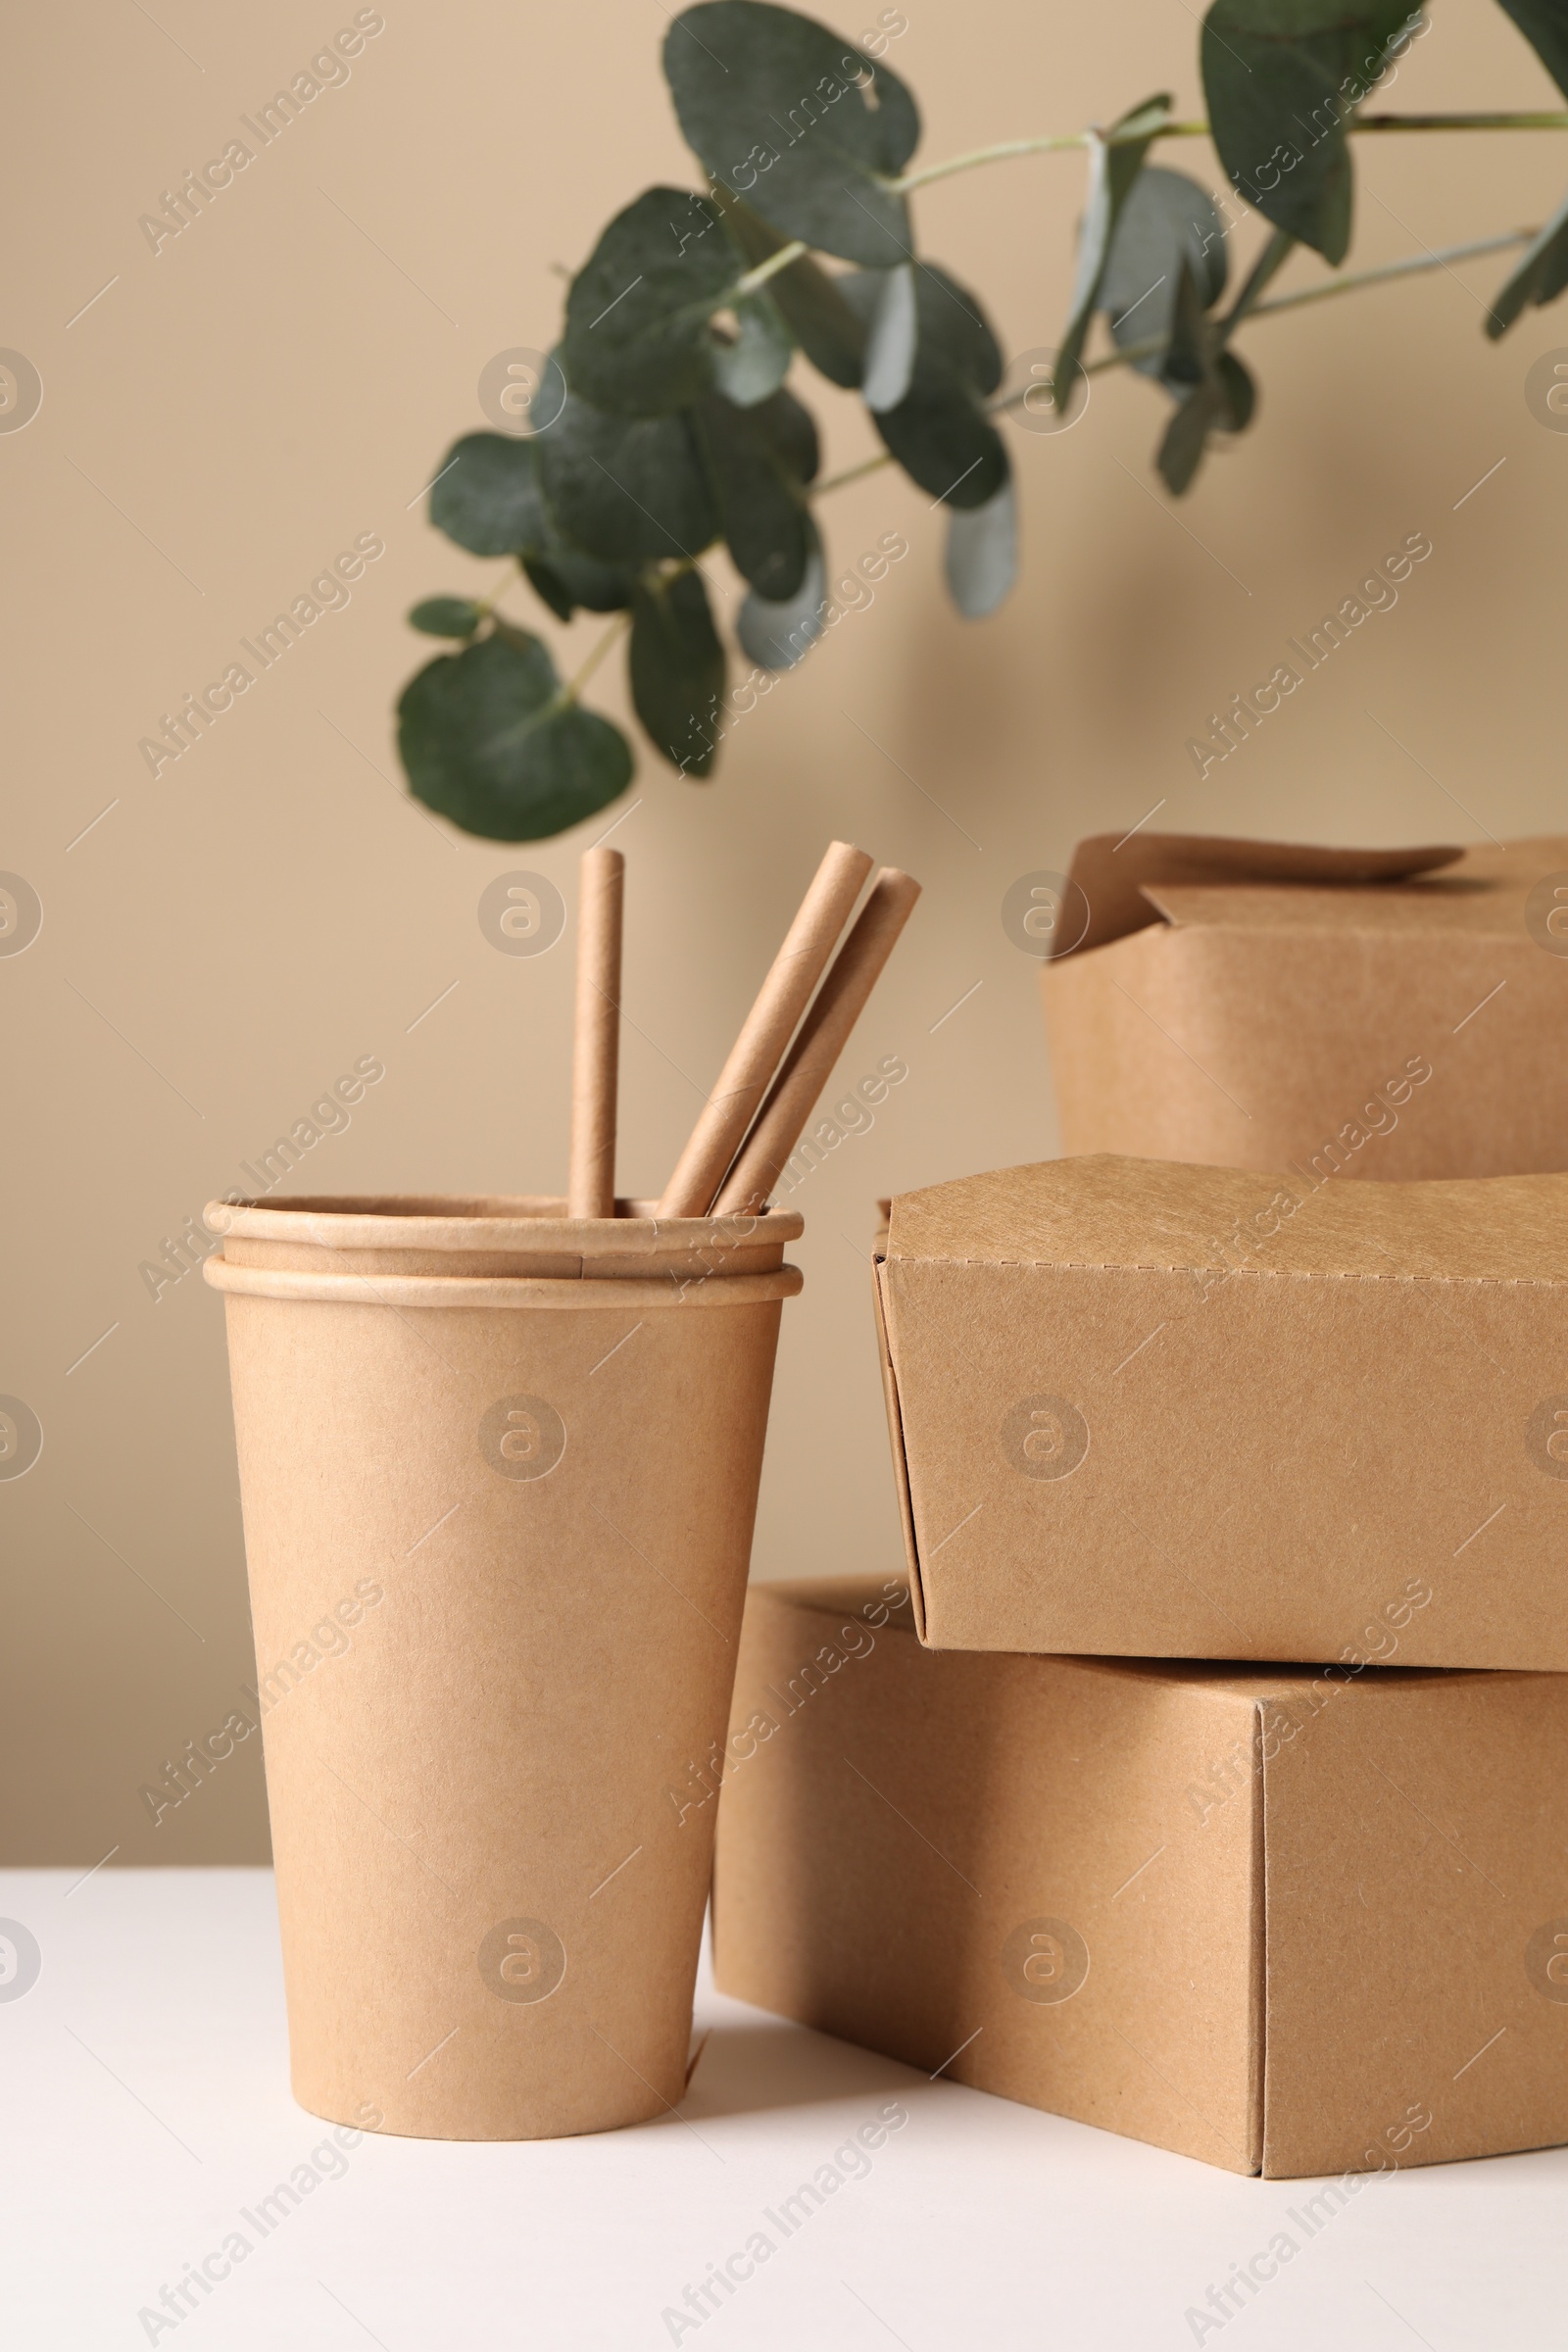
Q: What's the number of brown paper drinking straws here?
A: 3